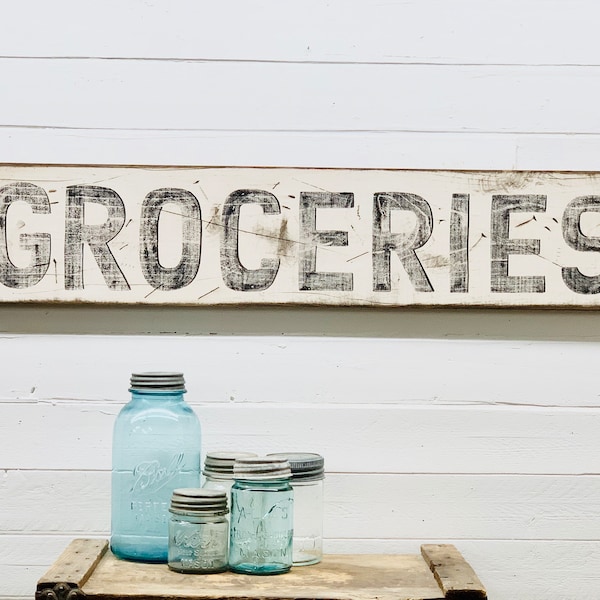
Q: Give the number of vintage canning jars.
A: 5